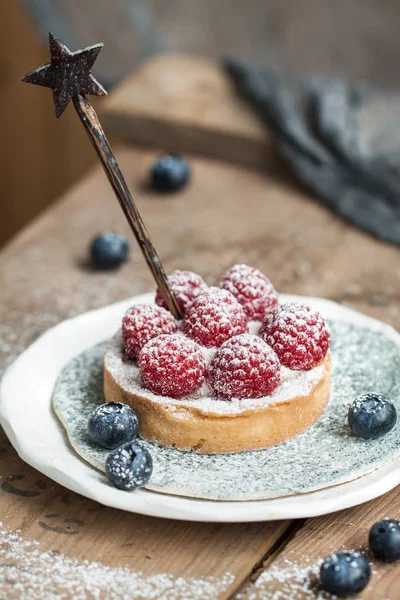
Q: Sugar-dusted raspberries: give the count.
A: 7